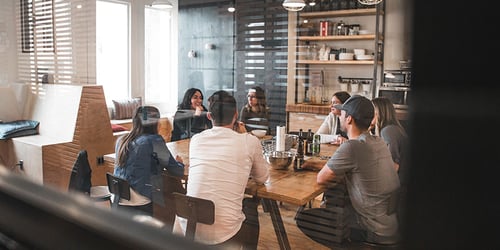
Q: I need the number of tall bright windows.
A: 2